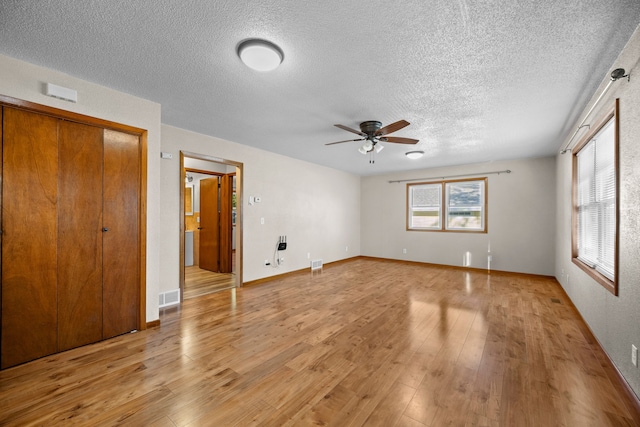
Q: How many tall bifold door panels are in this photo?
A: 3